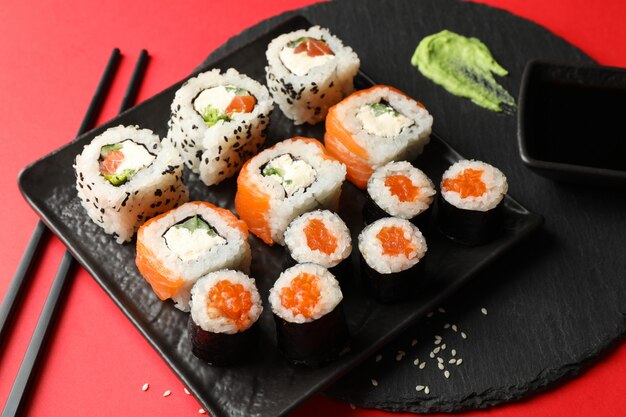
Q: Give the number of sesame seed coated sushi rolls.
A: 3